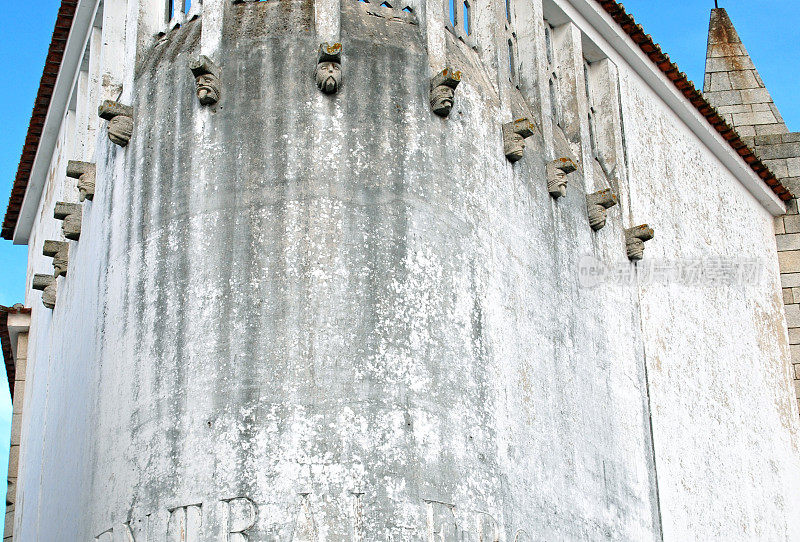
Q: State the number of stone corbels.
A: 12